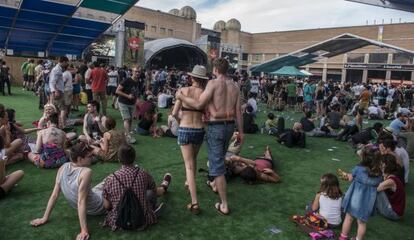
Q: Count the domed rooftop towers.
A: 4